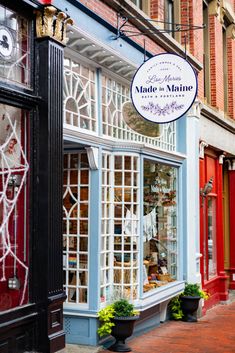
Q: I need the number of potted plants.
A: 2